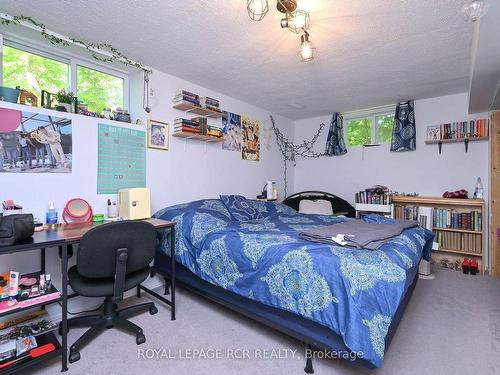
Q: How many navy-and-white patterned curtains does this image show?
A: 2